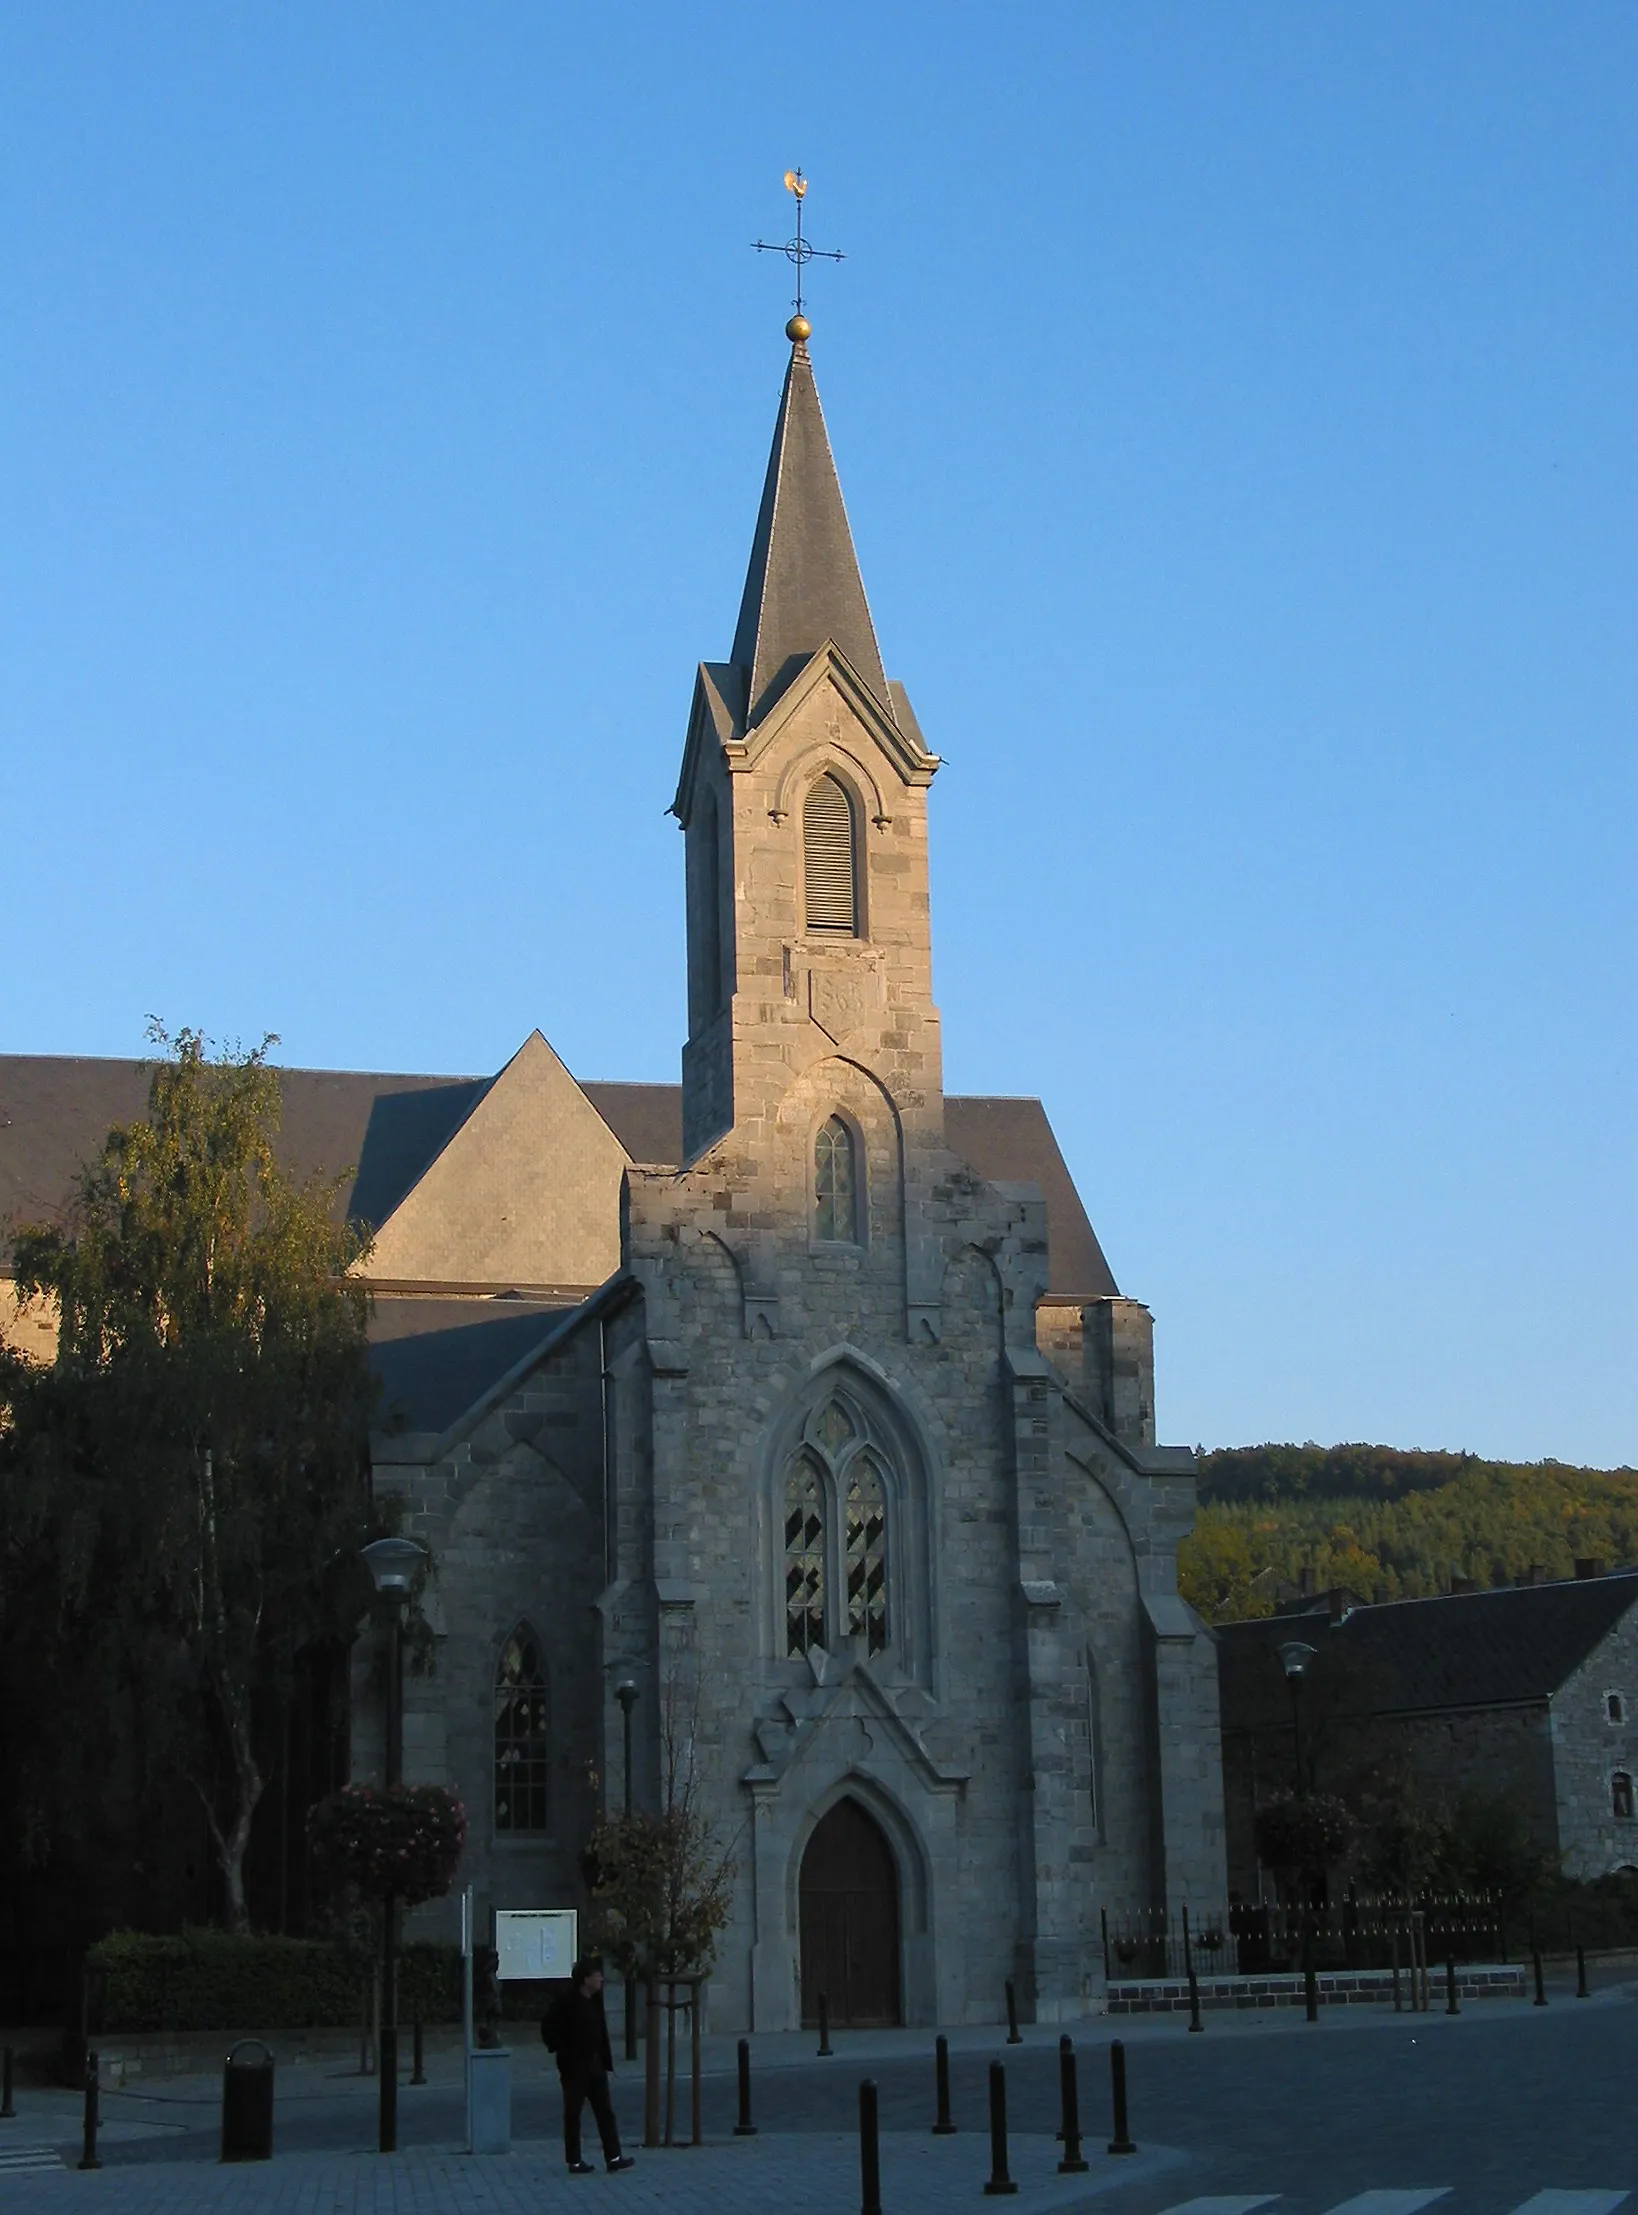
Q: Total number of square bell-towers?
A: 1